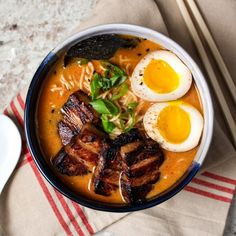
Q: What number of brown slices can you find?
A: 4